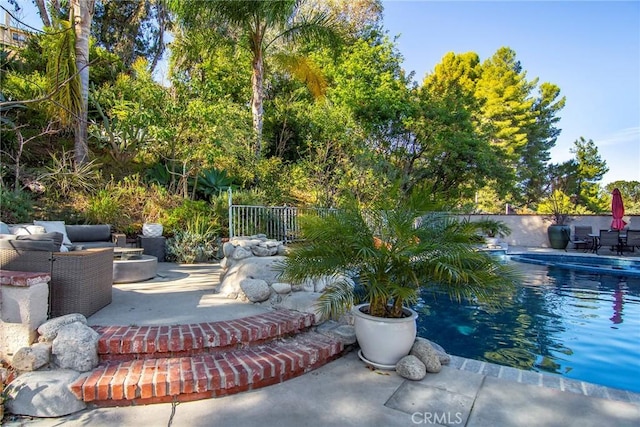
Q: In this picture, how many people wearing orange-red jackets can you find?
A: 0